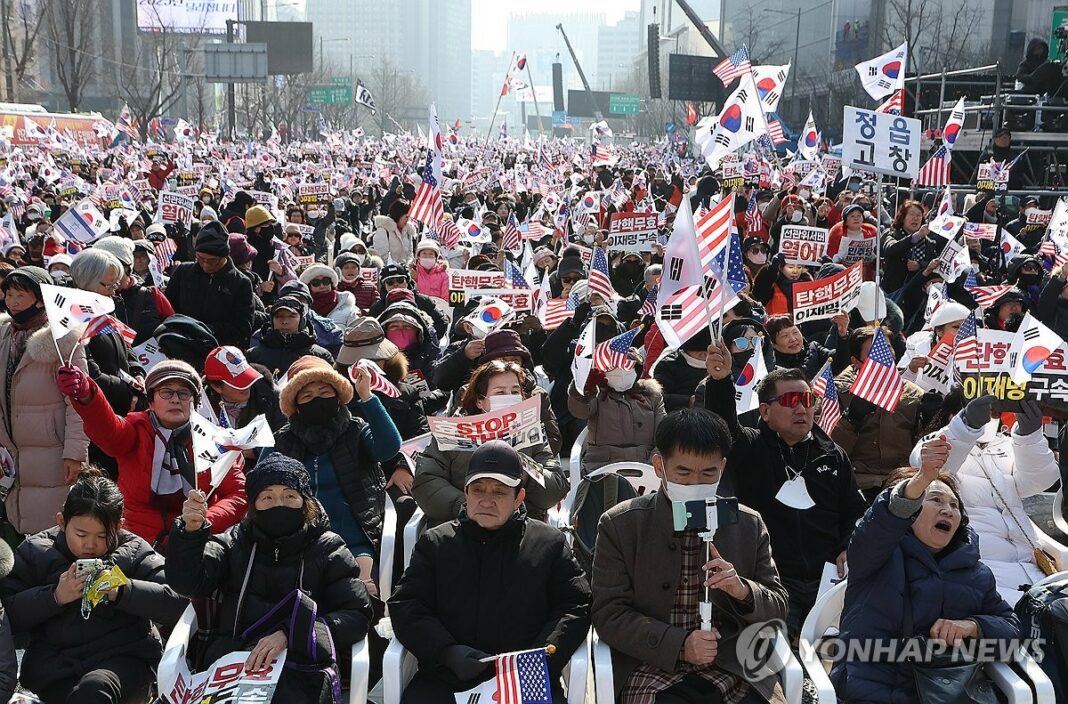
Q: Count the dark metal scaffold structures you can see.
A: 1